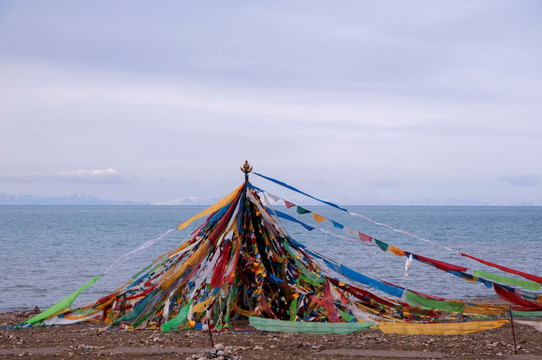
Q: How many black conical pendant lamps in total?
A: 0